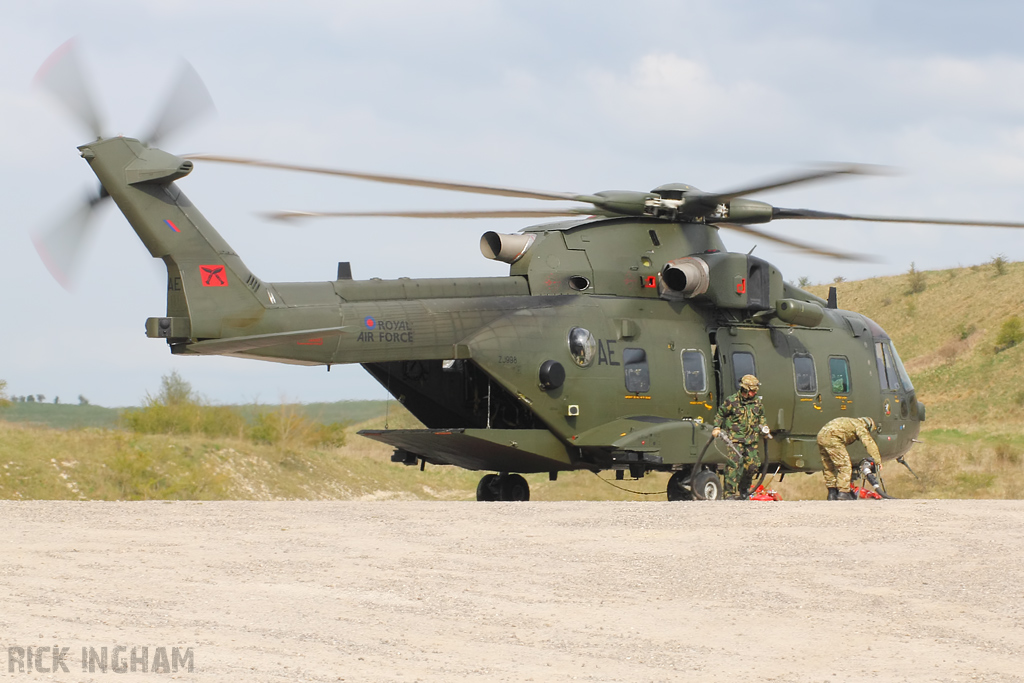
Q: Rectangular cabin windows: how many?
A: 5